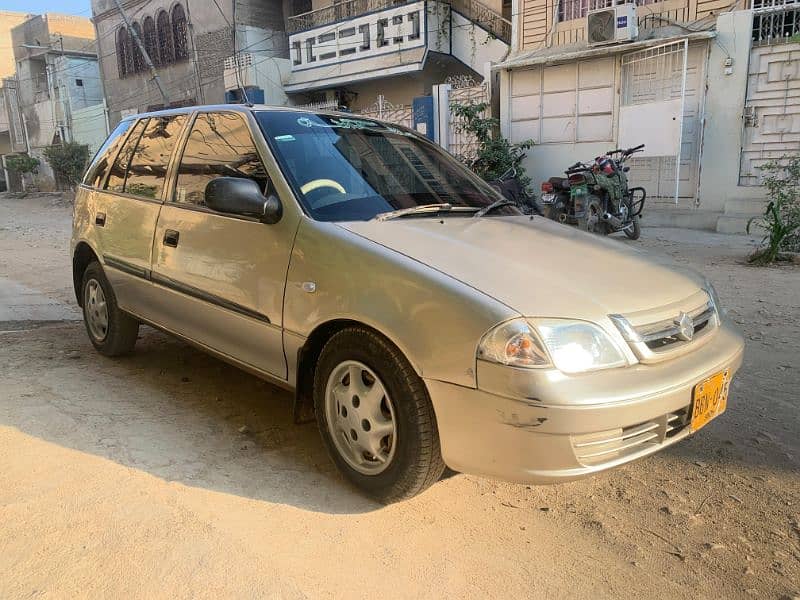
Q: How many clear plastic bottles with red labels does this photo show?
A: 0